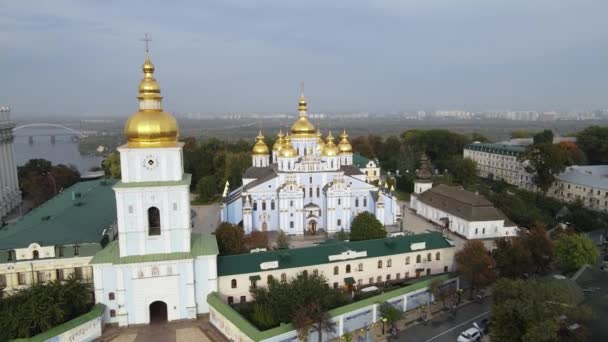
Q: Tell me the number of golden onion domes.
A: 8